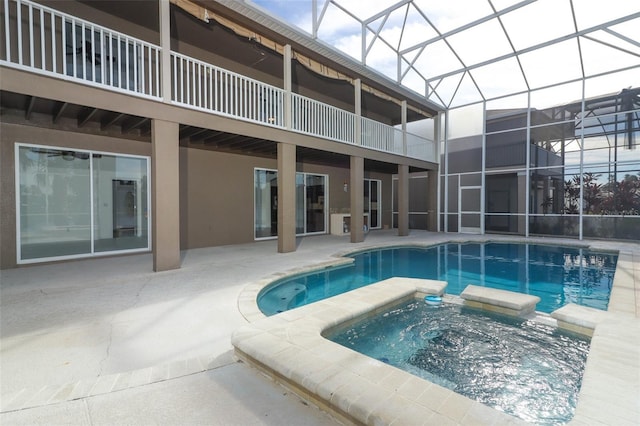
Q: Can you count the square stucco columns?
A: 5